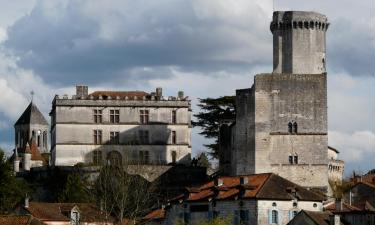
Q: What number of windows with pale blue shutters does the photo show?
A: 2